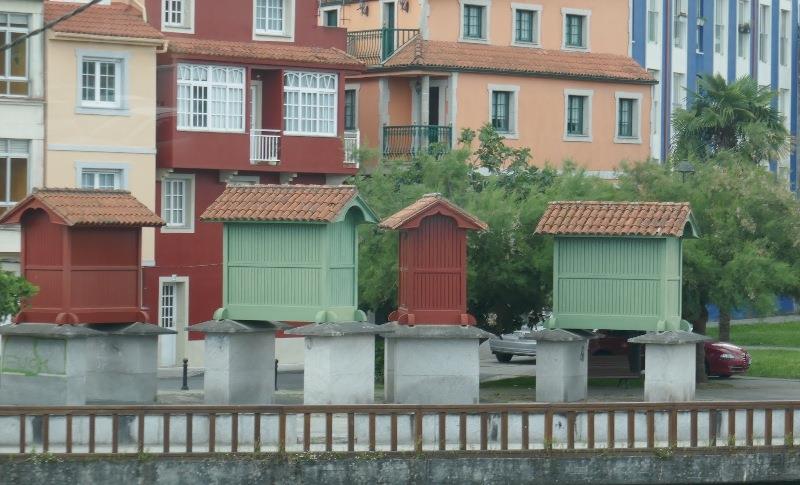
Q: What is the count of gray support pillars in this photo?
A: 7